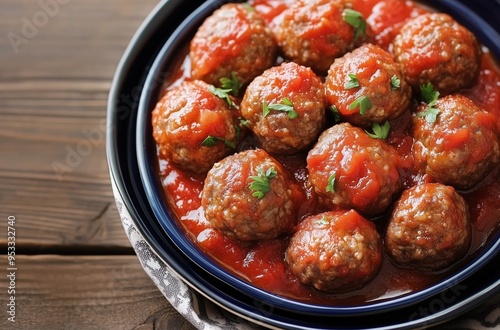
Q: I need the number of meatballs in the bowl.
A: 11